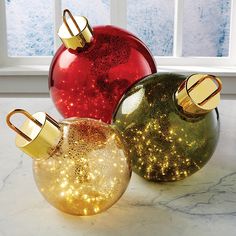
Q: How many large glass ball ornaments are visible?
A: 3